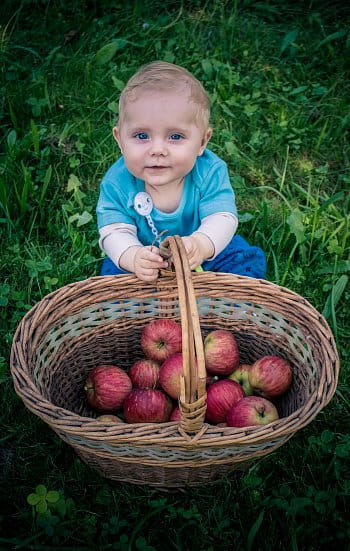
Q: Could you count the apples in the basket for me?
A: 12